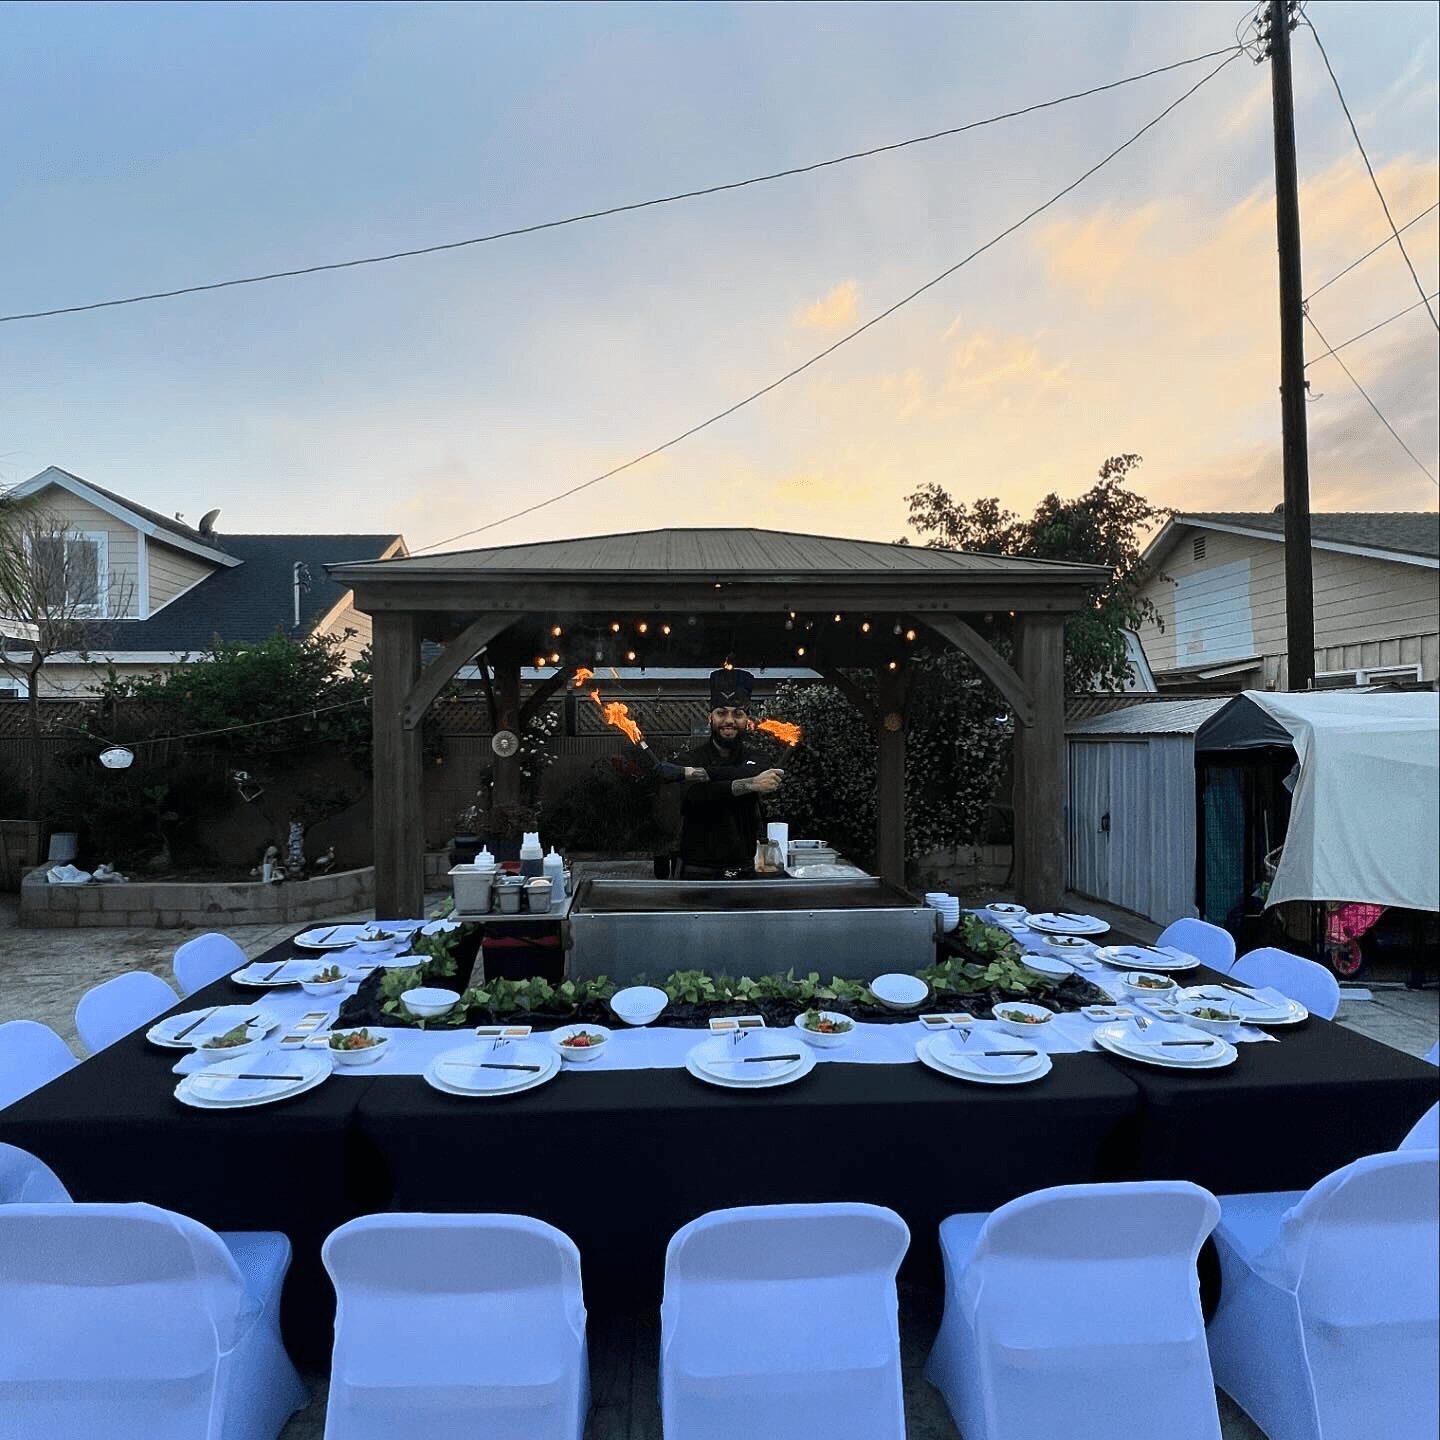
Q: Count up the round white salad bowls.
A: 11